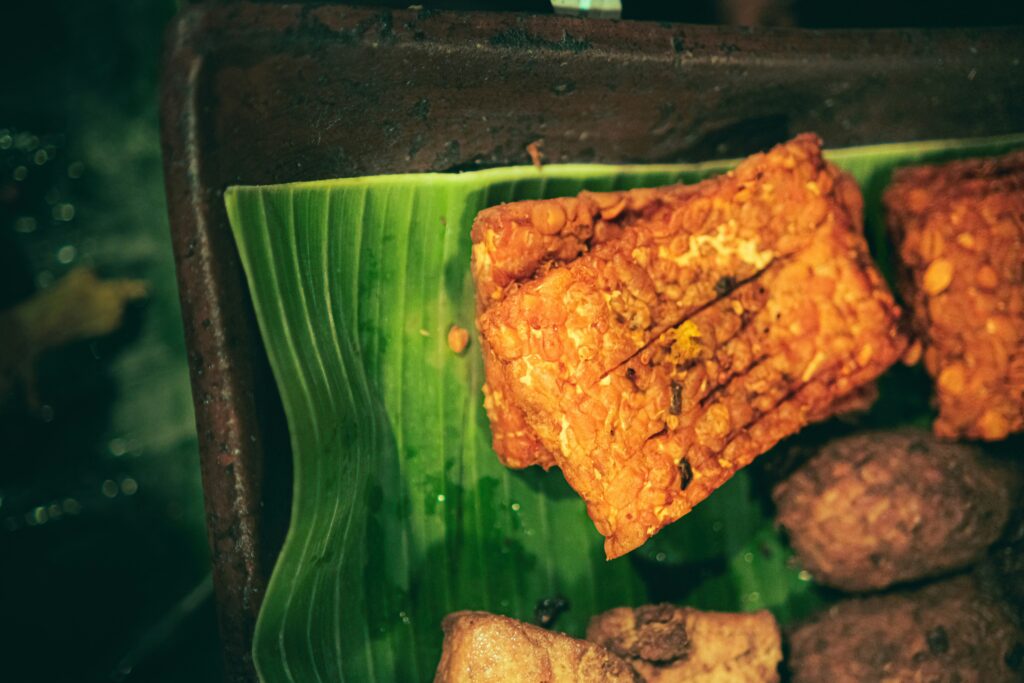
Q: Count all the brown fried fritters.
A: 2